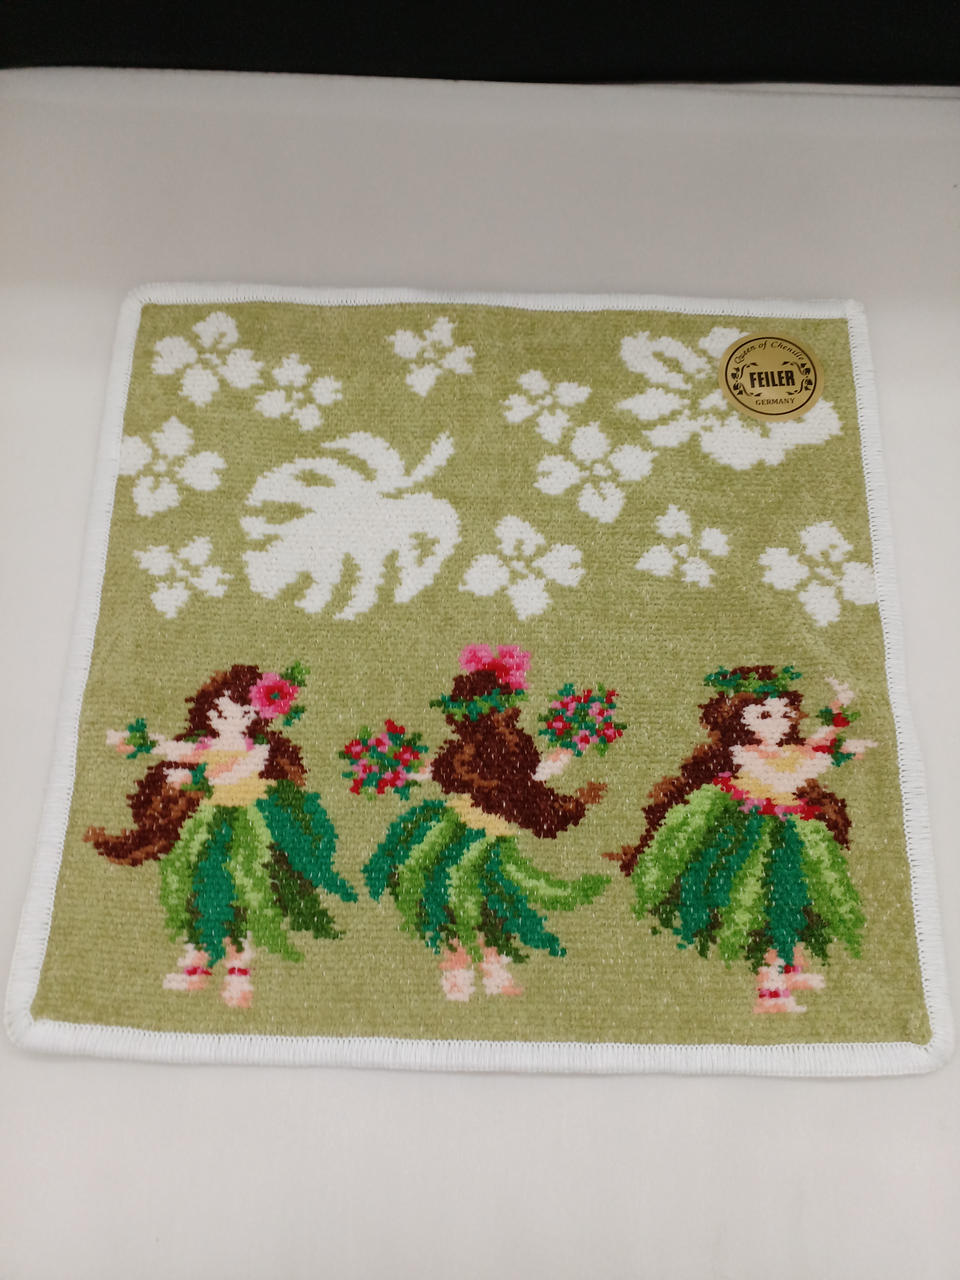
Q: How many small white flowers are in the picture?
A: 10